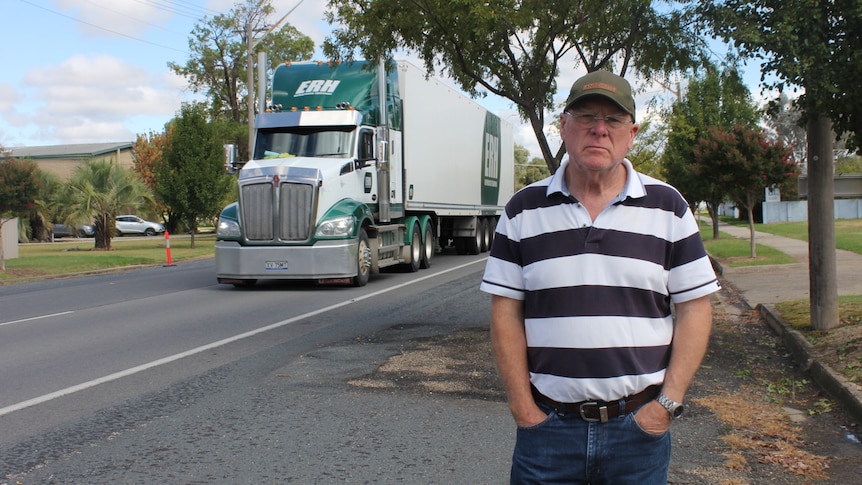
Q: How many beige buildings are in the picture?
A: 1